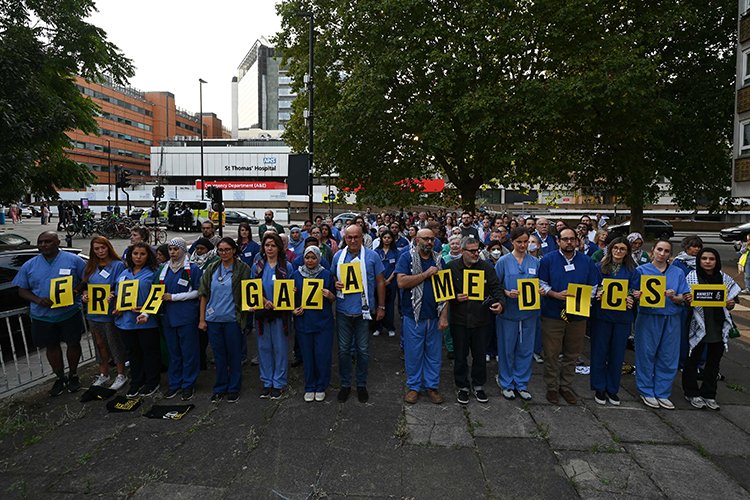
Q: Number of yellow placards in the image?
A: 15